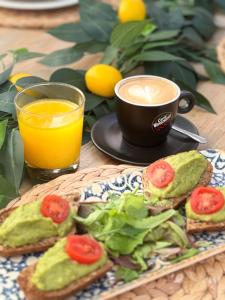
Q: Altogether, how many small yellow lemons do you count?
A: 3